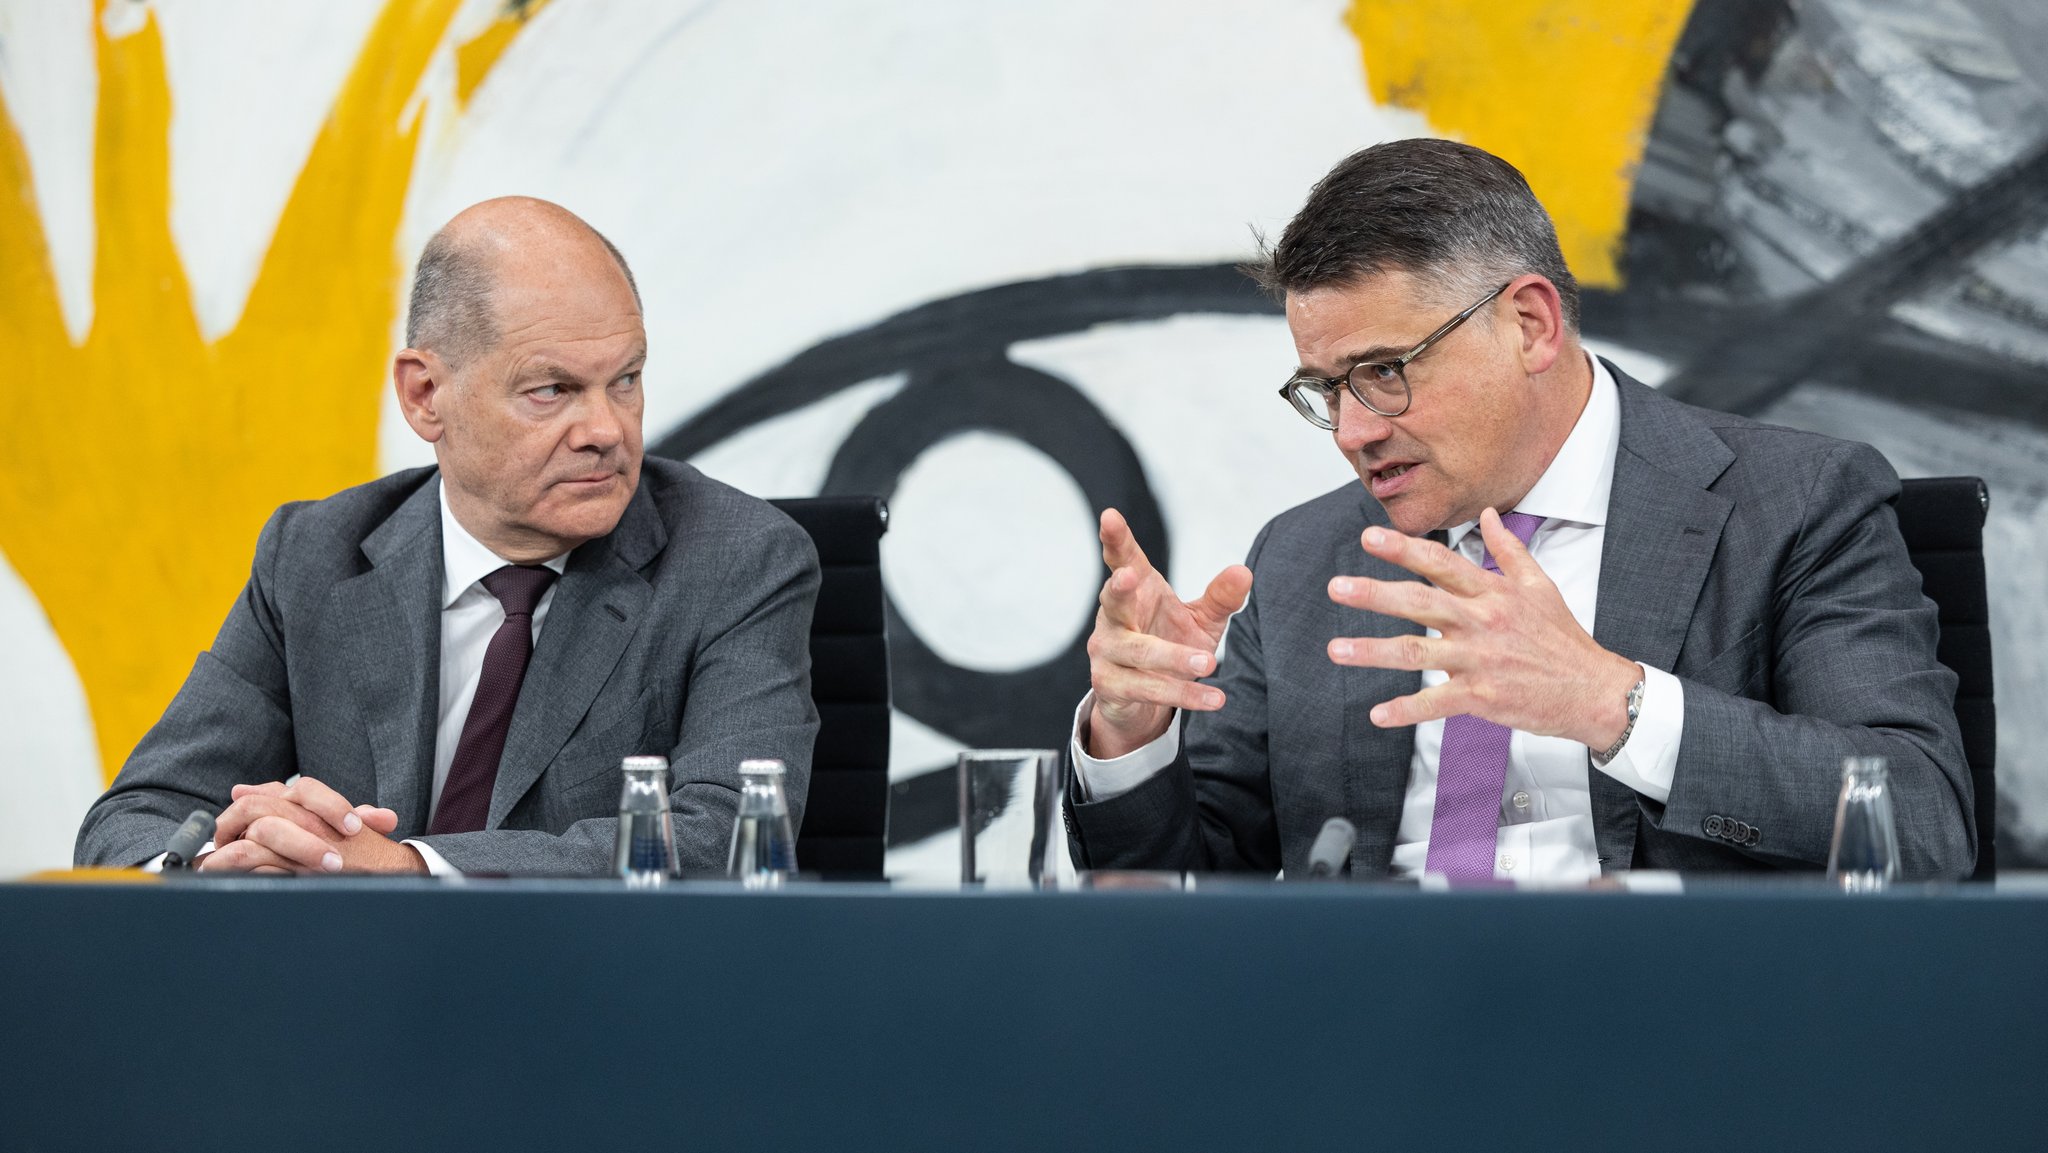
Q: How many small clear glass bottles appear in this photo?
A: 3